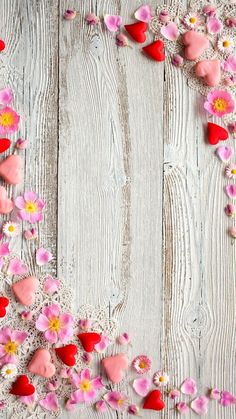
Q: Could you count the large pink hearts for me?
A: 7